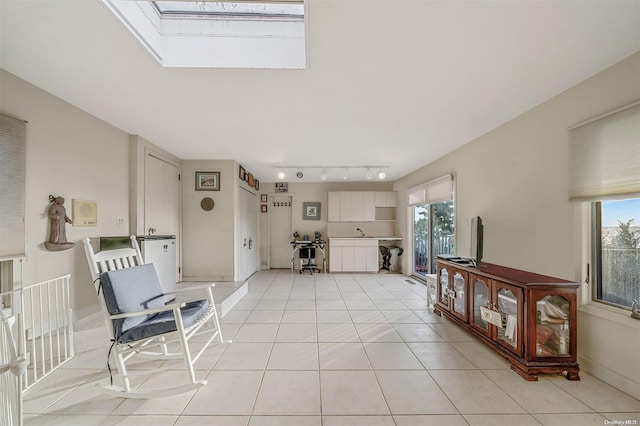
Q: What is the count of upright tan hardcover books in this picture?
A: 0